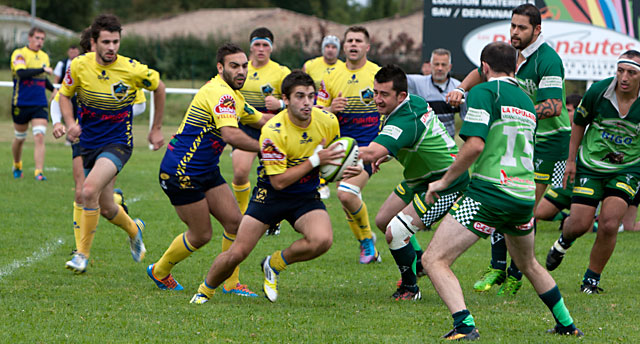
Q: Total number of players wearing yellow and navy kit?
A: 8